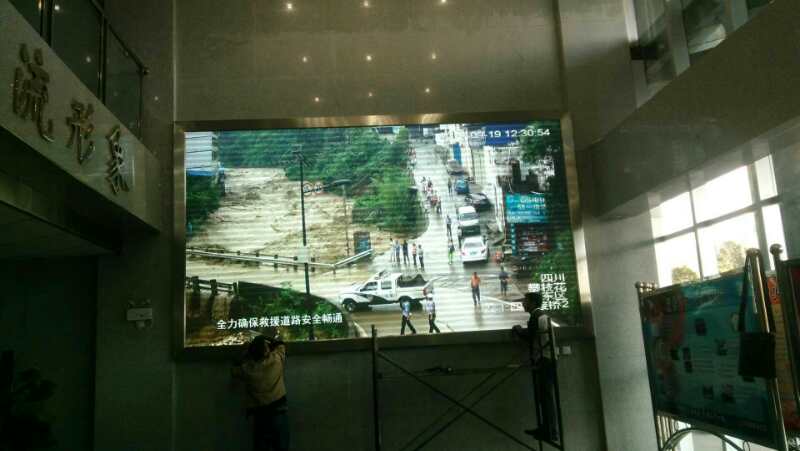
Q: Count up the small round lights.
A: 9